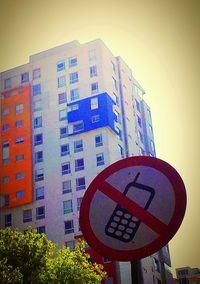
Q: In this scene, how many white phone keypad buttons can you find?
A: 12